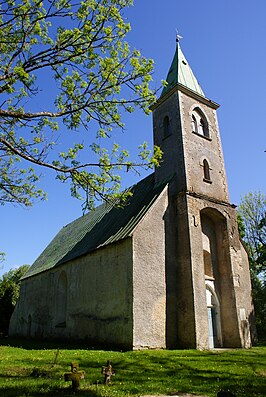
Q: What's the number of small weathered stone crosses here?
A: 2